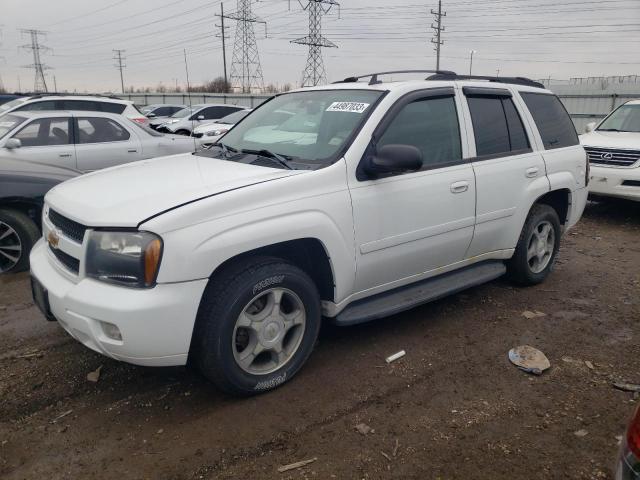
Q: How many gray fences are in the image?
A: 1